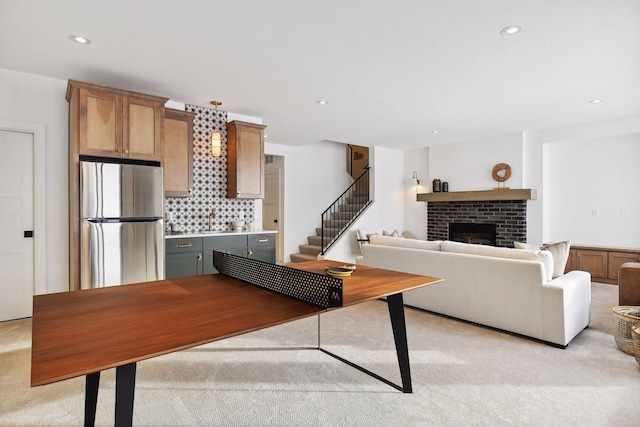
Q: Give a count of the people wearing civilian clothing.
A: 0